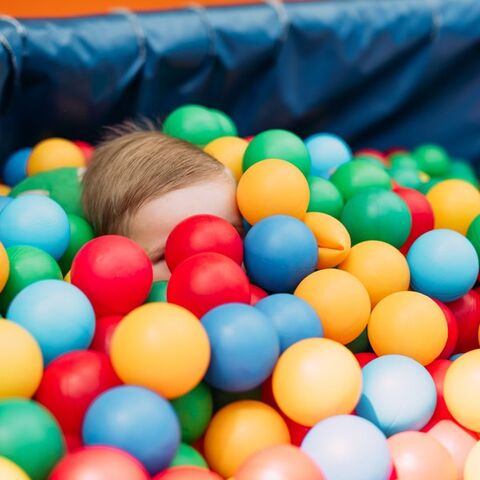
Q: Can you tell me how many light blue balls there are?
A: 6